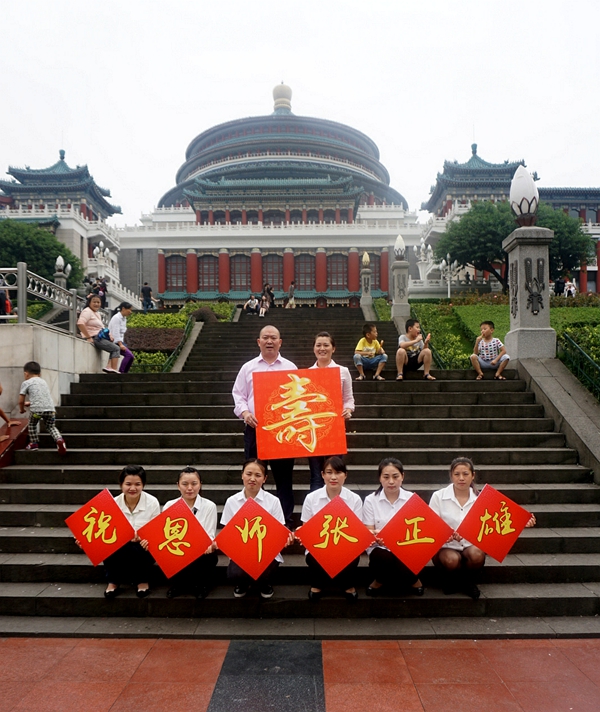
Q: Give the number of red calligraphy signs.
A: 7